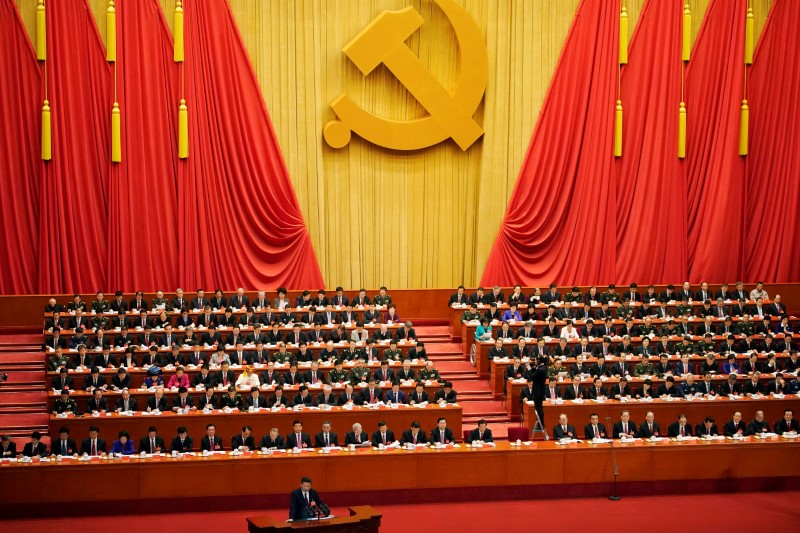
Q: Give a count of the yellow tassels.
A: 12